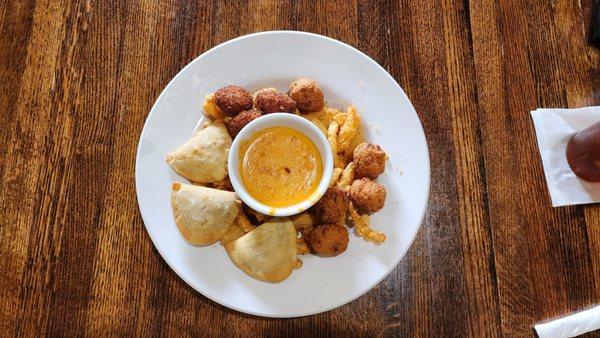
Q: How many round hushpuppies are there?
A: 5